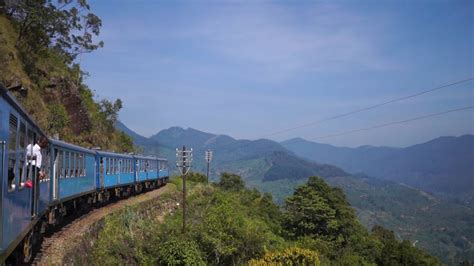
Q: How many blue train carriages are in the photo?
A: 5